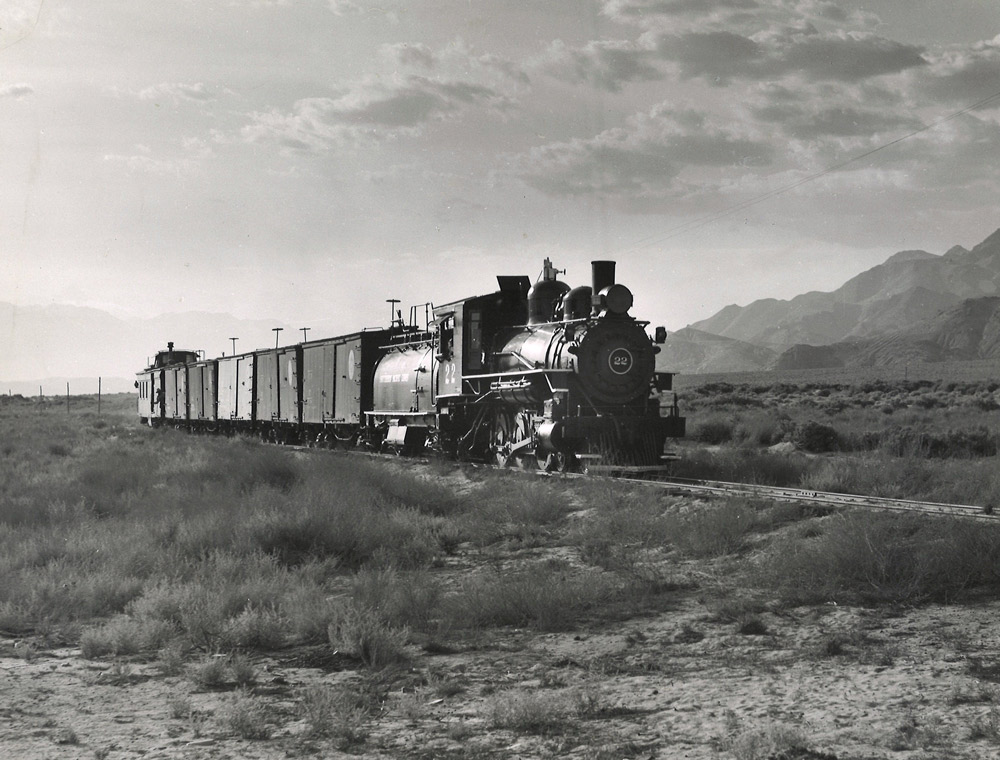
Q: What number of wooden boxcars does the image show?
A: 5